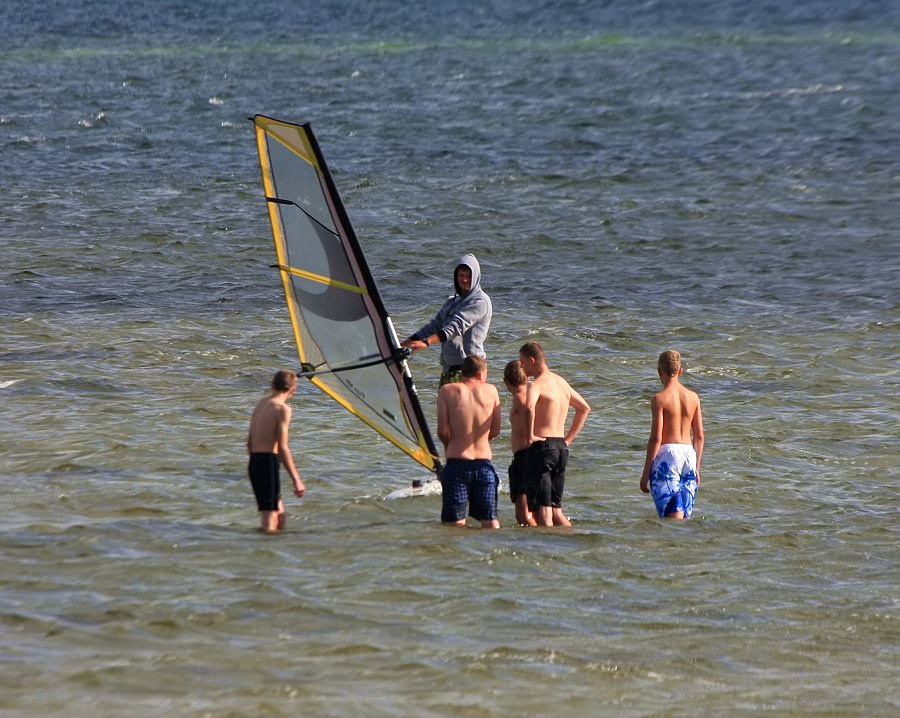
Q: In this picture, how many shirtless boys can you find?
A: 5